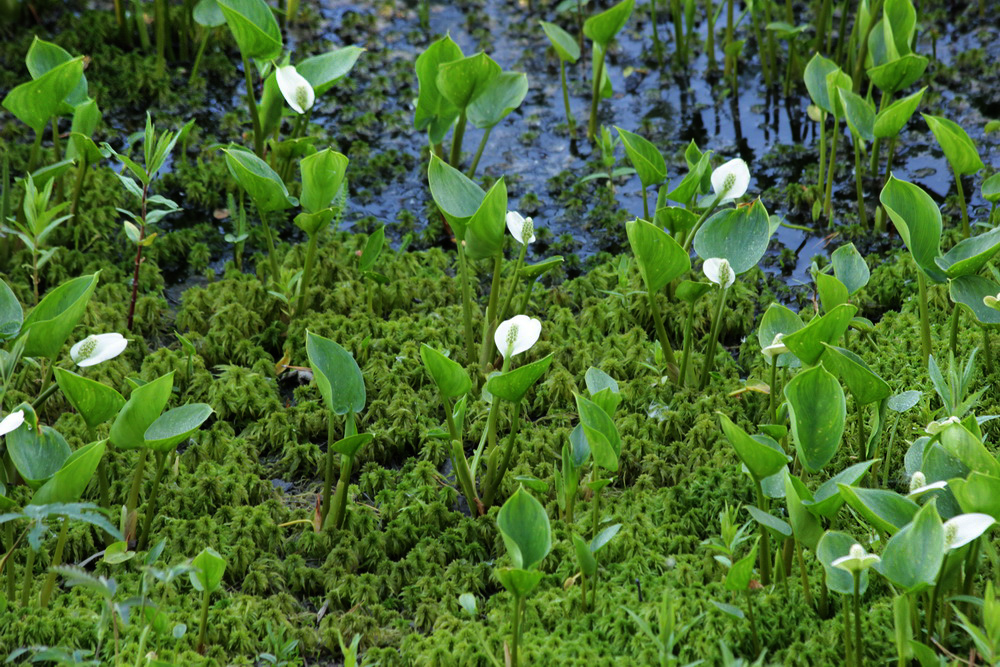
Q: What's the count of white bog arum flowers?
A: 13